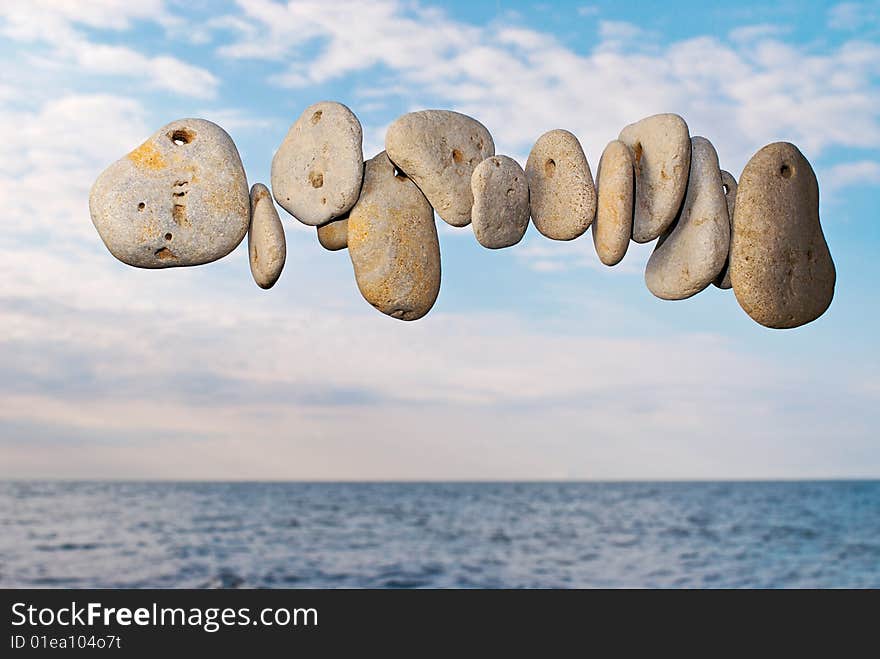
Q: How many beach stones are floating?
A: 13